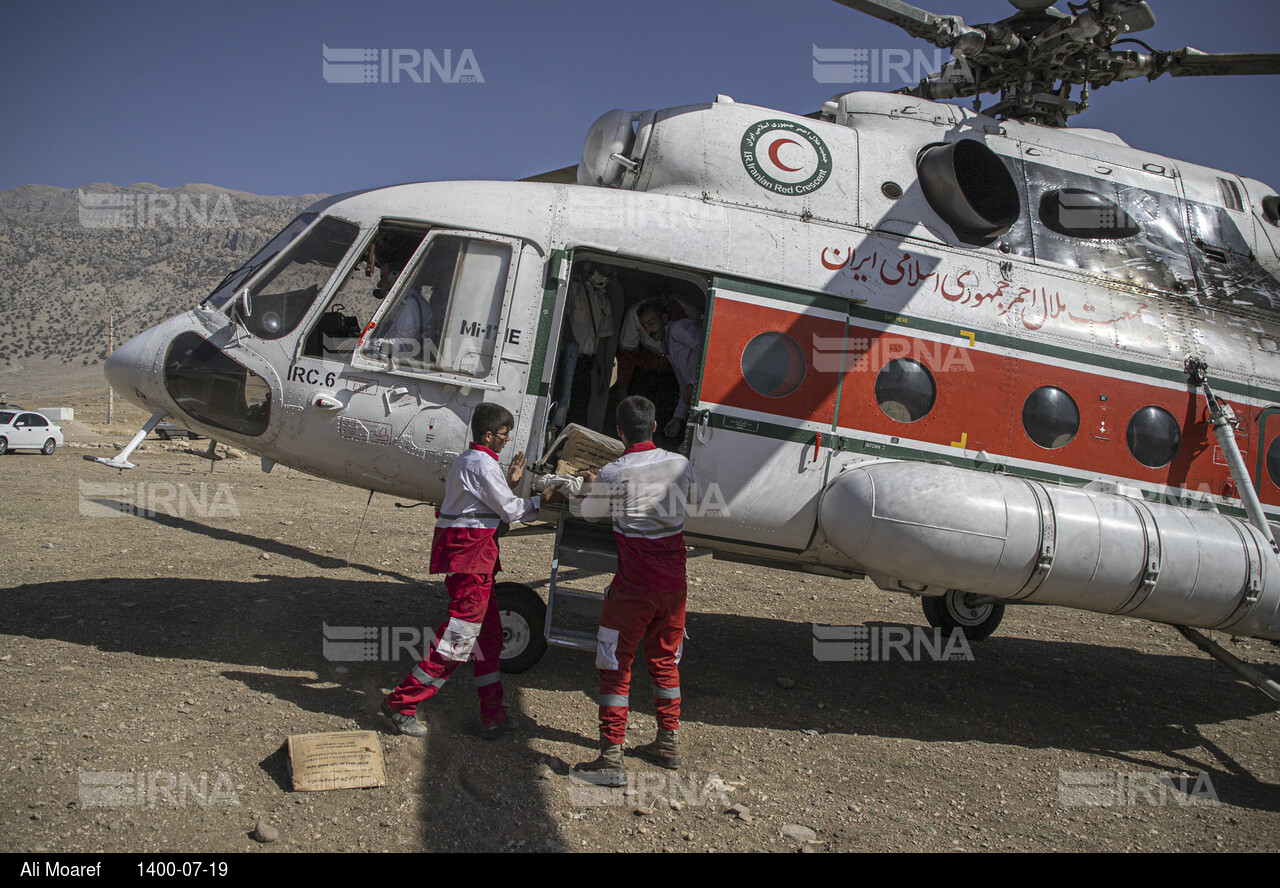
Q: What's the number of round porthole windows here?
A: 5